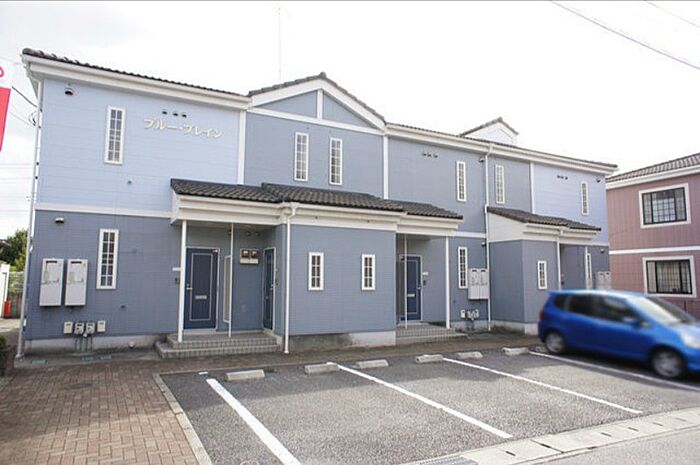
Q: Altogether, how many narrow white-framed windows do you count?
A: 12